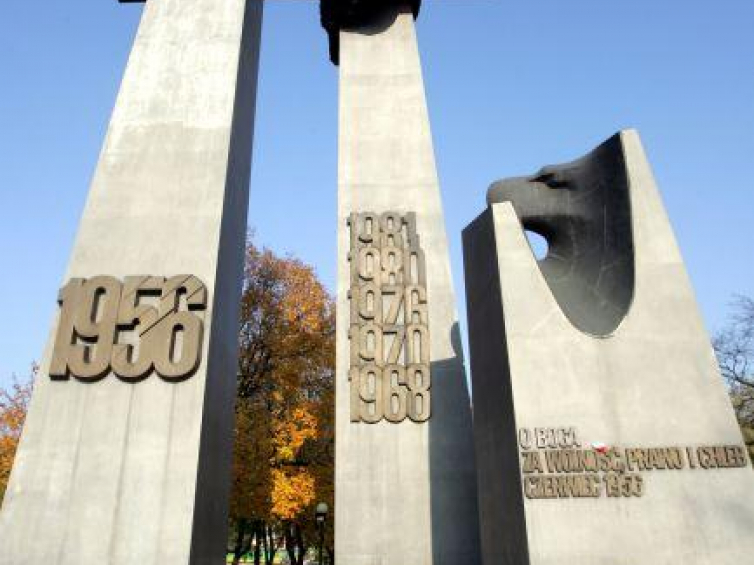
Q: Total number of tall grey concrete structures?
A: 3